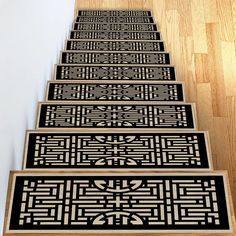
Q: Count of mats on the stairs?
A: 11